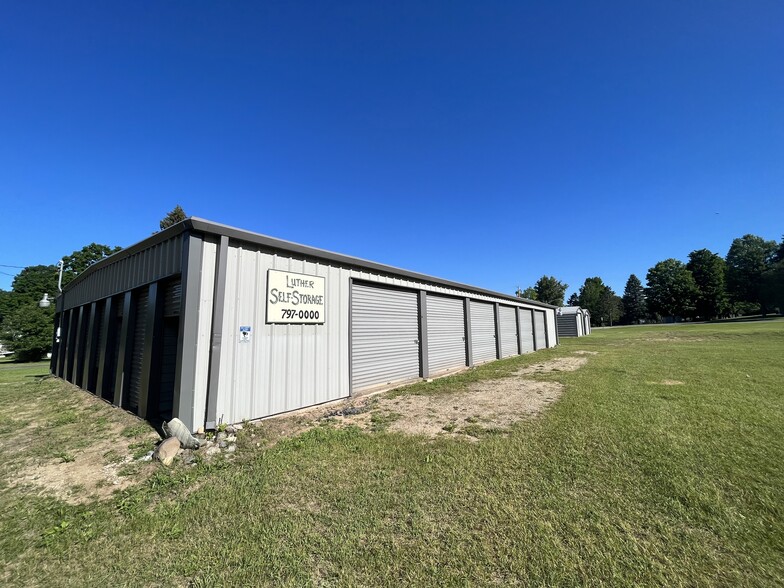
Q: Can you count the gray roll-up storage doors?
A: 6